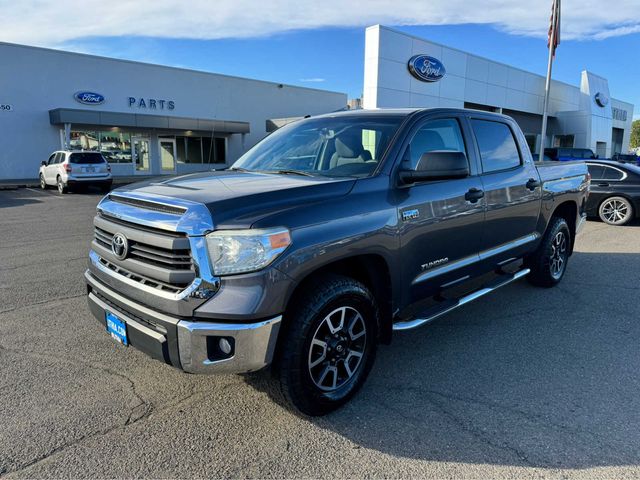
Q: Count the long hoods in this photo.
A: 1